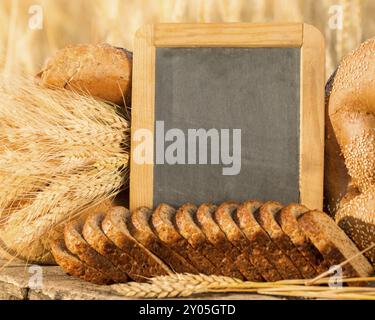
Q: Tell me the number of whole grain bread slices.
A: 13